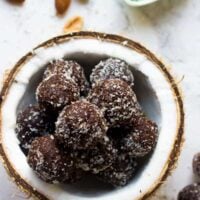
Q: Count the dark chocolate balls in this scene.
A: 12